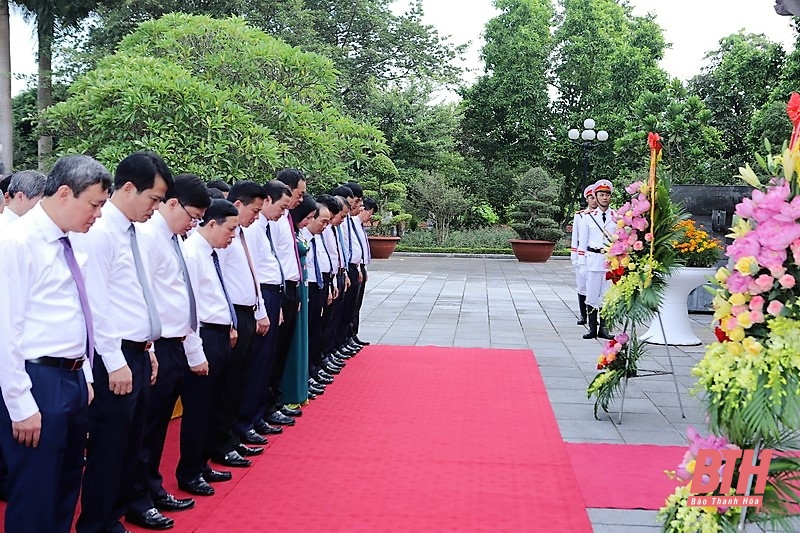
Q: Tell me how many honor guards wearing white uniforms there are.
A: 2